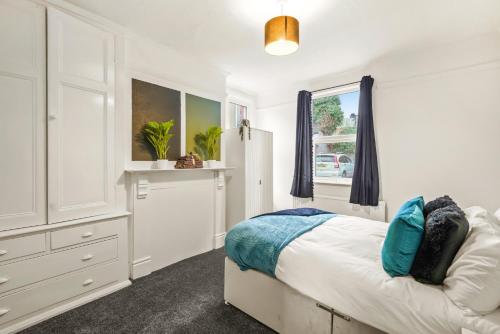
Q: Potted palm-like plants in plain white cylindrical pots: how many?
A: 2